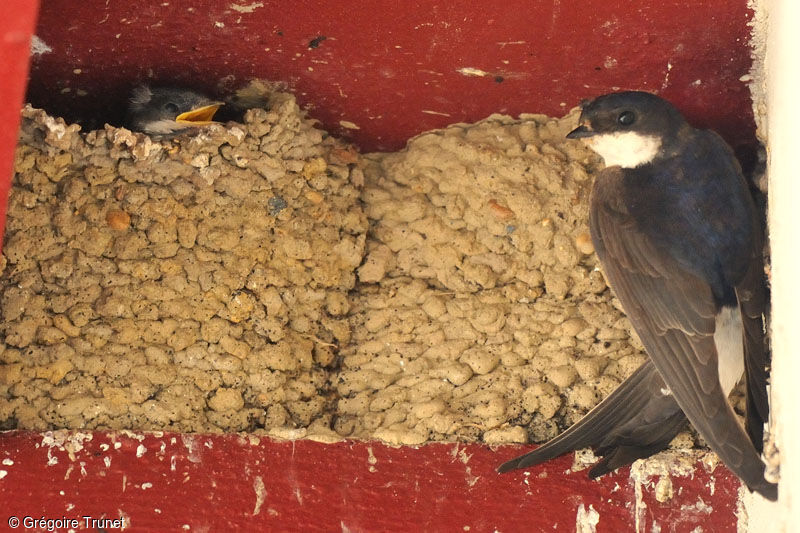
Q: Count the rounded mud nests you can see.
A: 2